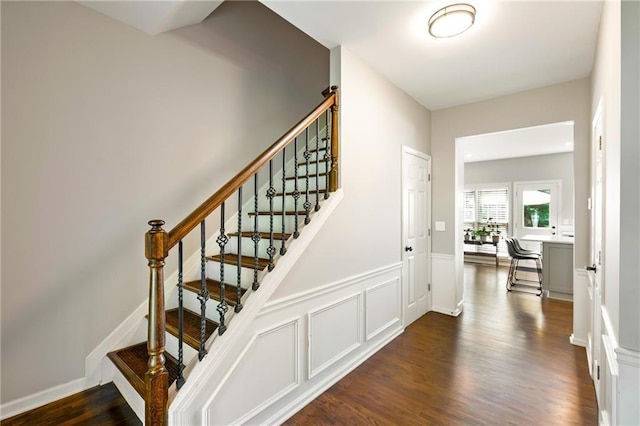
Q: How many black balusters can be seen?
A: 11